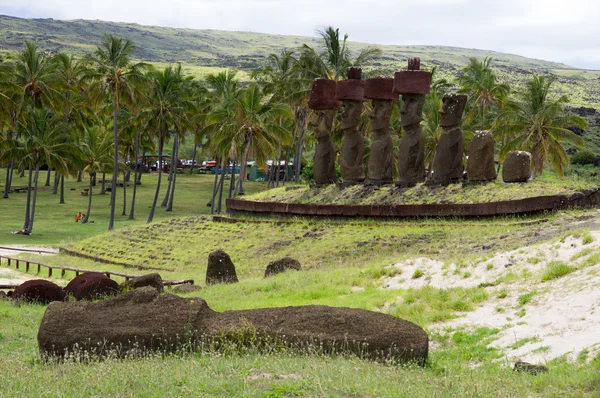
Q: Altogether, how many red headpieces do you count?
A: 4